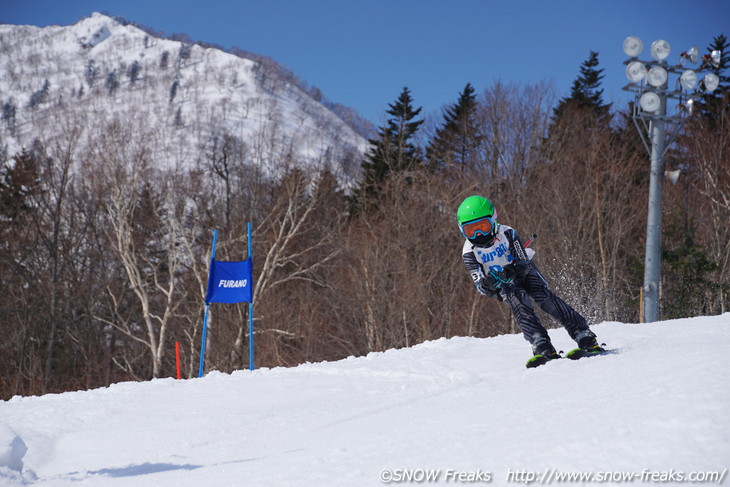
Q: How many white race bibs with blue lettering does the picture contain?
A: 1